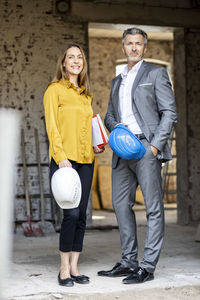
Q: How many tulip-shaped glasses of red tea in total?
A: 0